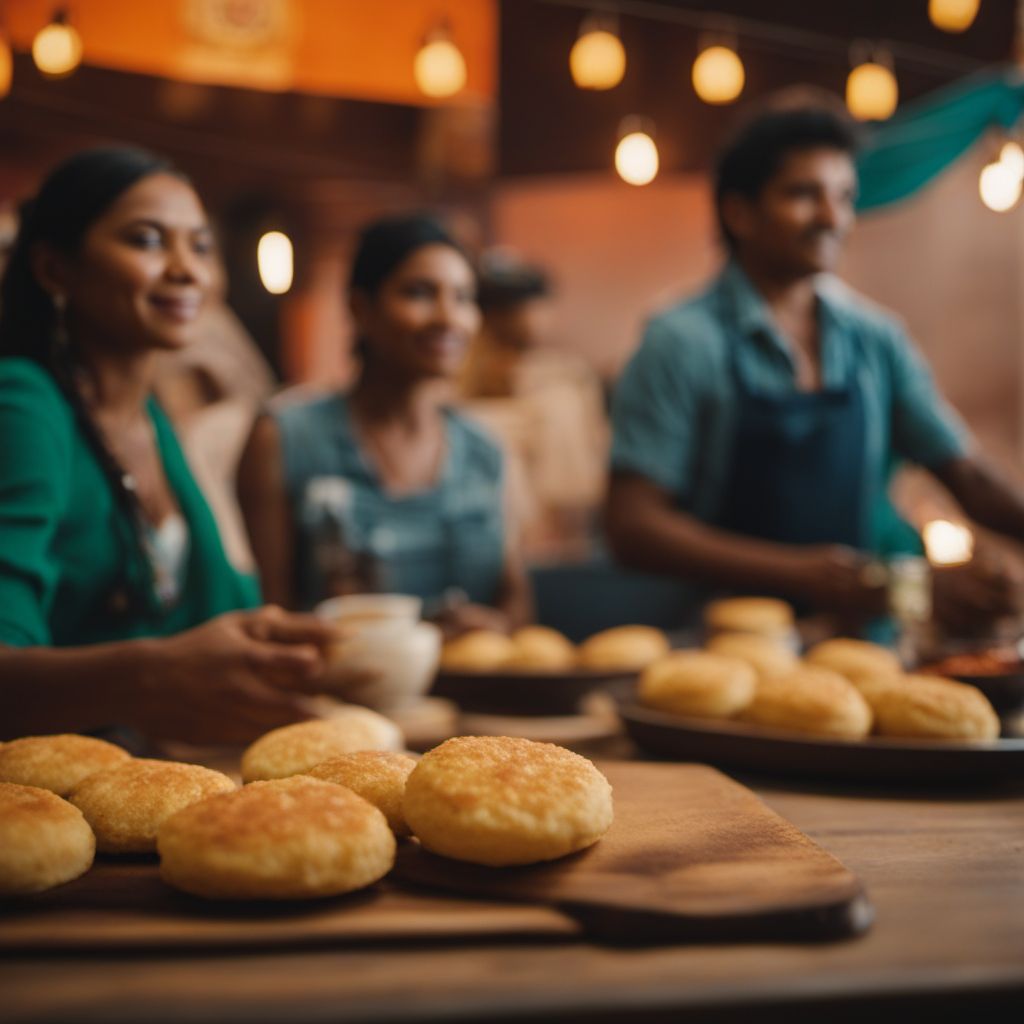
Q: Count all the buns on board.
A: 7